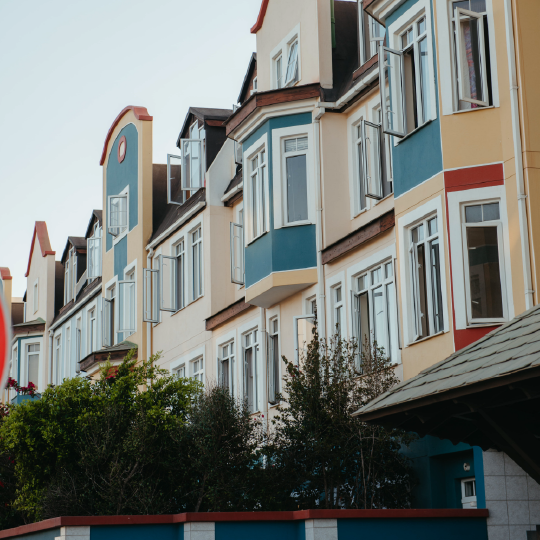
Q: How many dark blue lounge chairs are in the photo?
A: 0